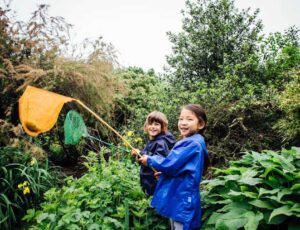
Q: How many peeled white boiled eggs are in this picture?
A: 0